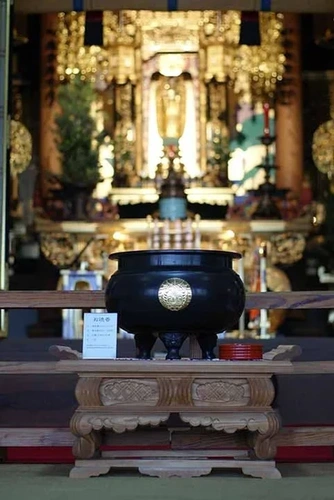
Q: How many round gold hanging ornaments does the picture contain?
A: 2